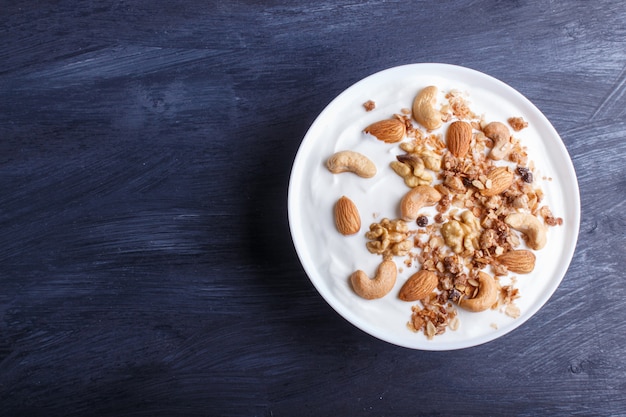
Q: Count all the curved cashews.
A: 7